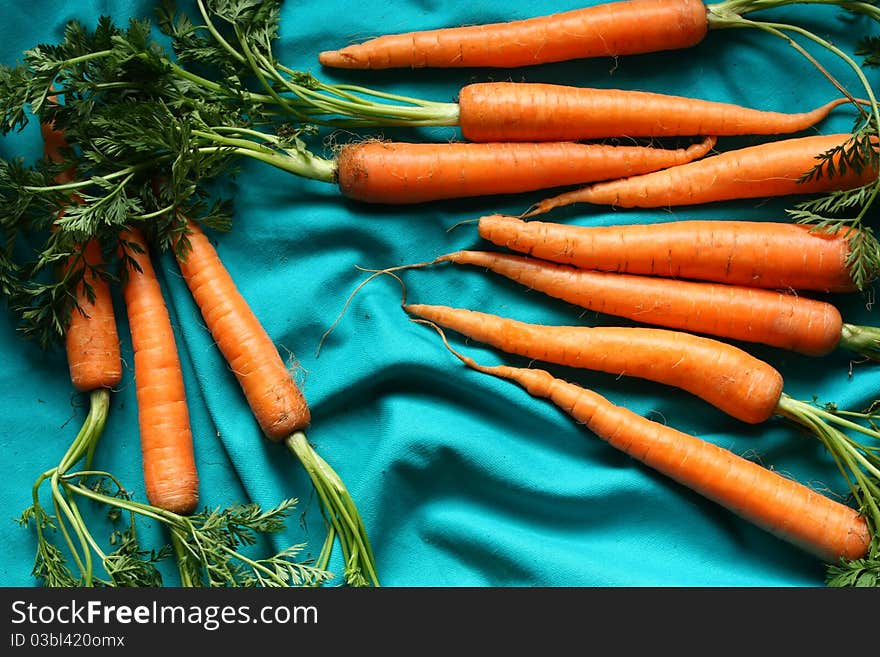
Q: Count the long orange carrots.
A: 11